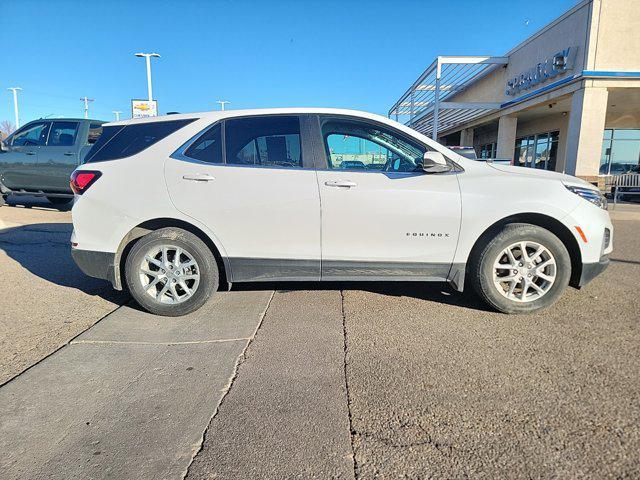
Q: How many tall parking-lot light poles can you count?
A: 4